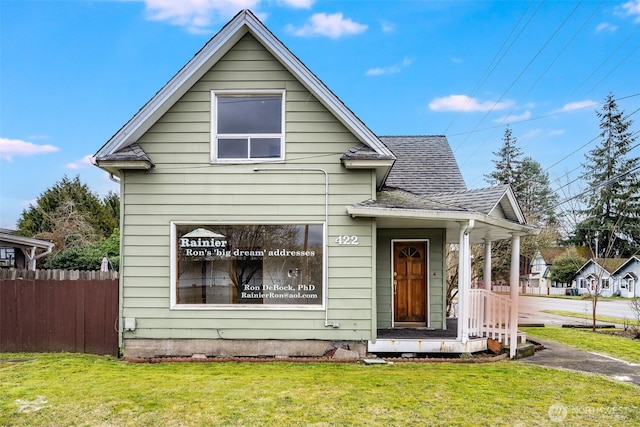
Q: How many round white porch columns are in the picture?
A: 3